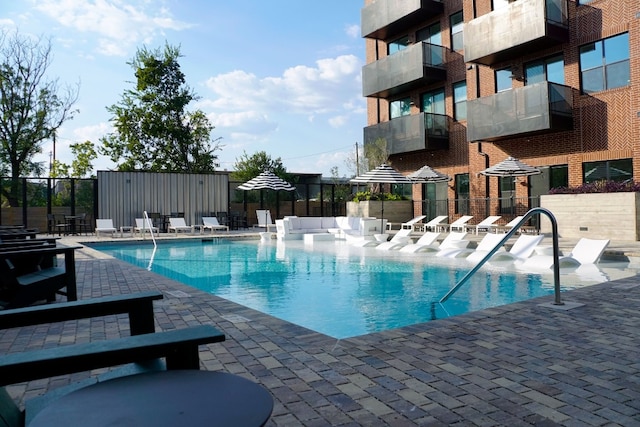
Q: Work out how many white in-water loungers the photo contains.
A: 6